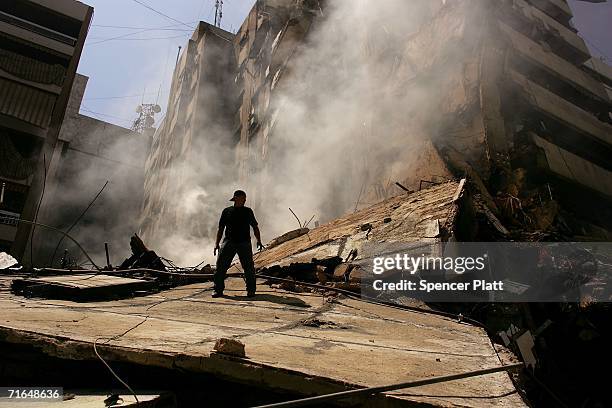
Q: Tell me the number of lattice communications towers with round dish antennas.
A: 1